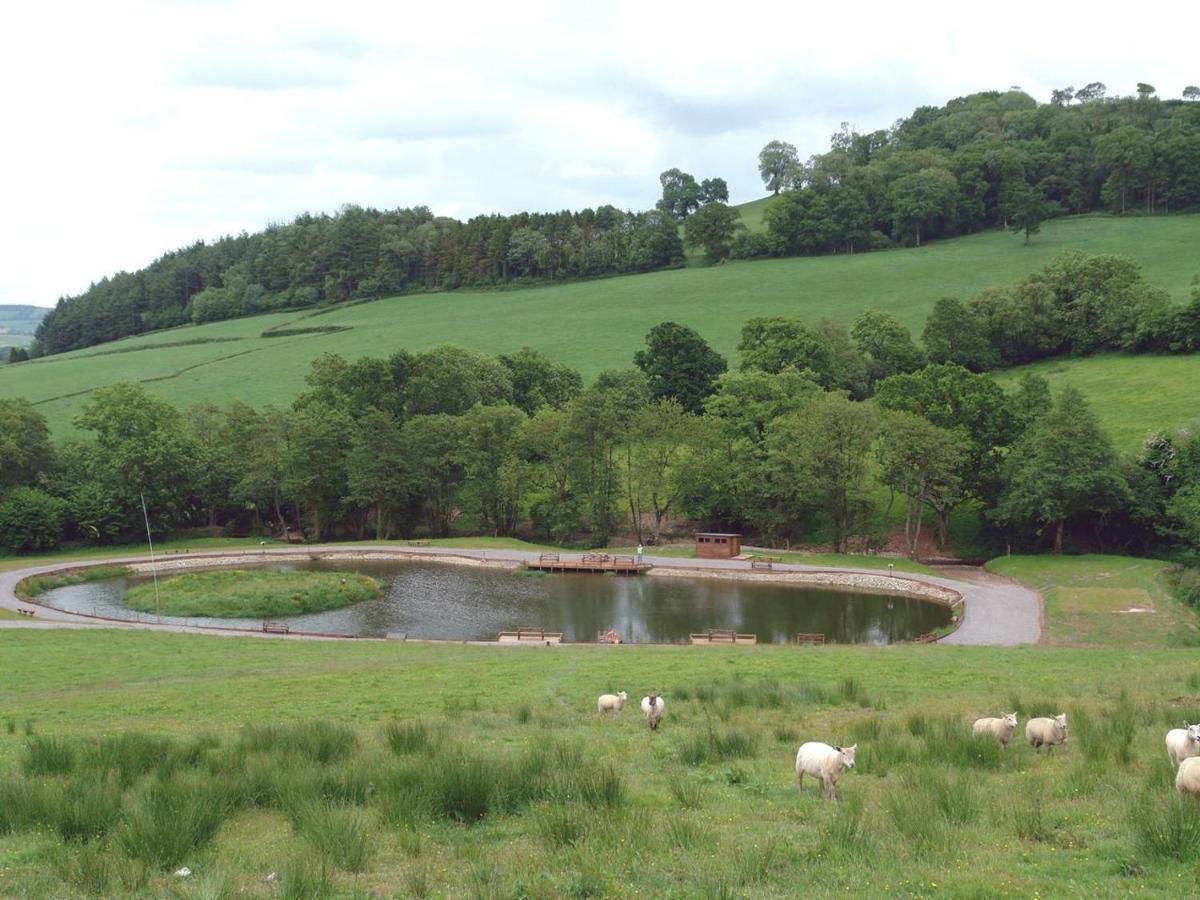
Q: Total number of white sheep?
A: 7